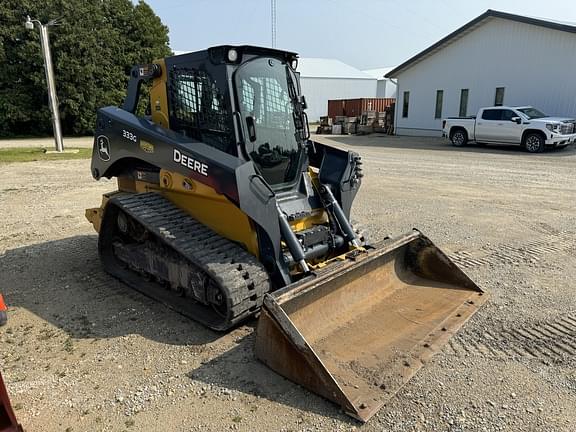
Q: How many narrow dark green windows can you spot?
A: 4